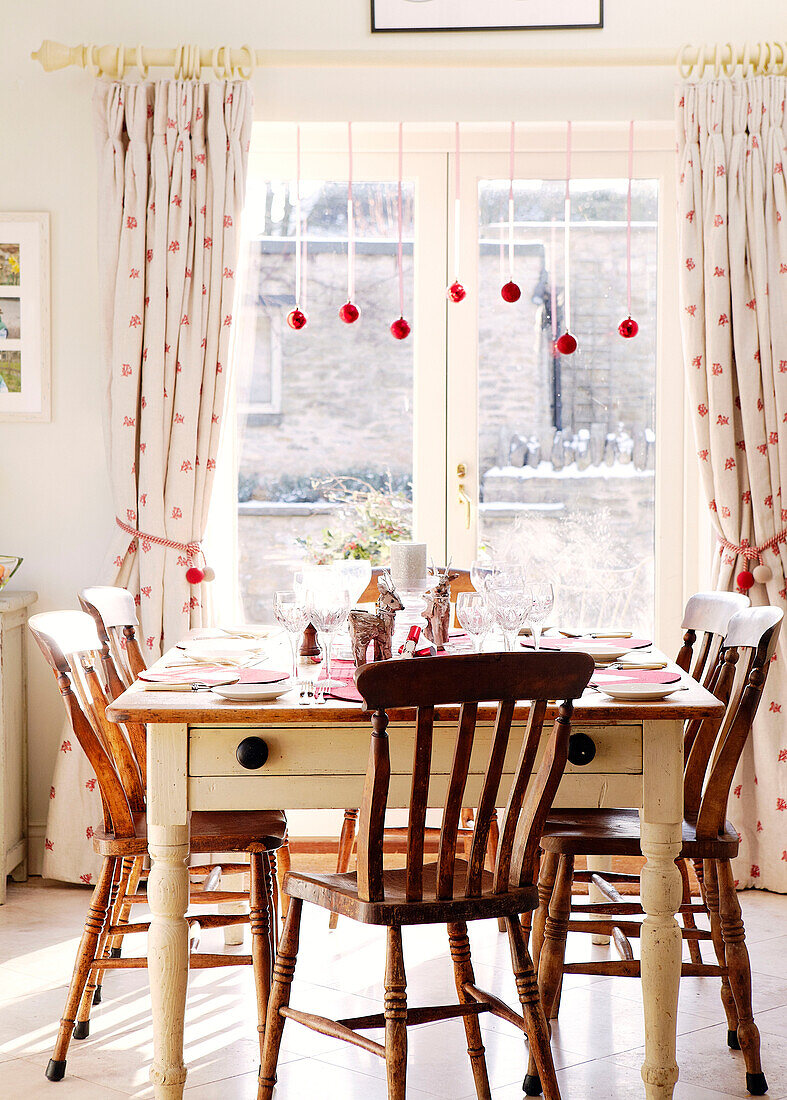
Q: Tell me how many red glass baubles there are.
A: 7